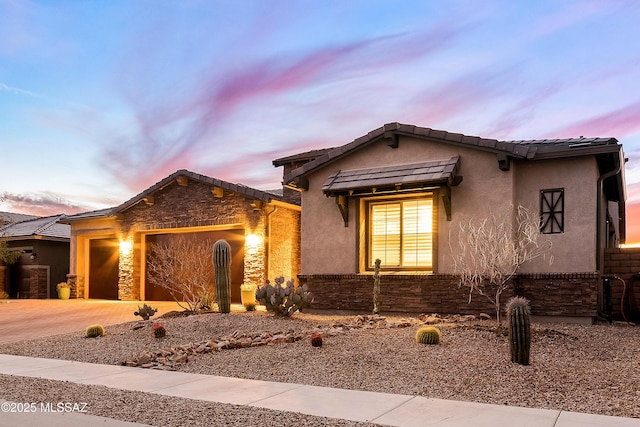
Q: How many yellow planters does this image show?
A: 2